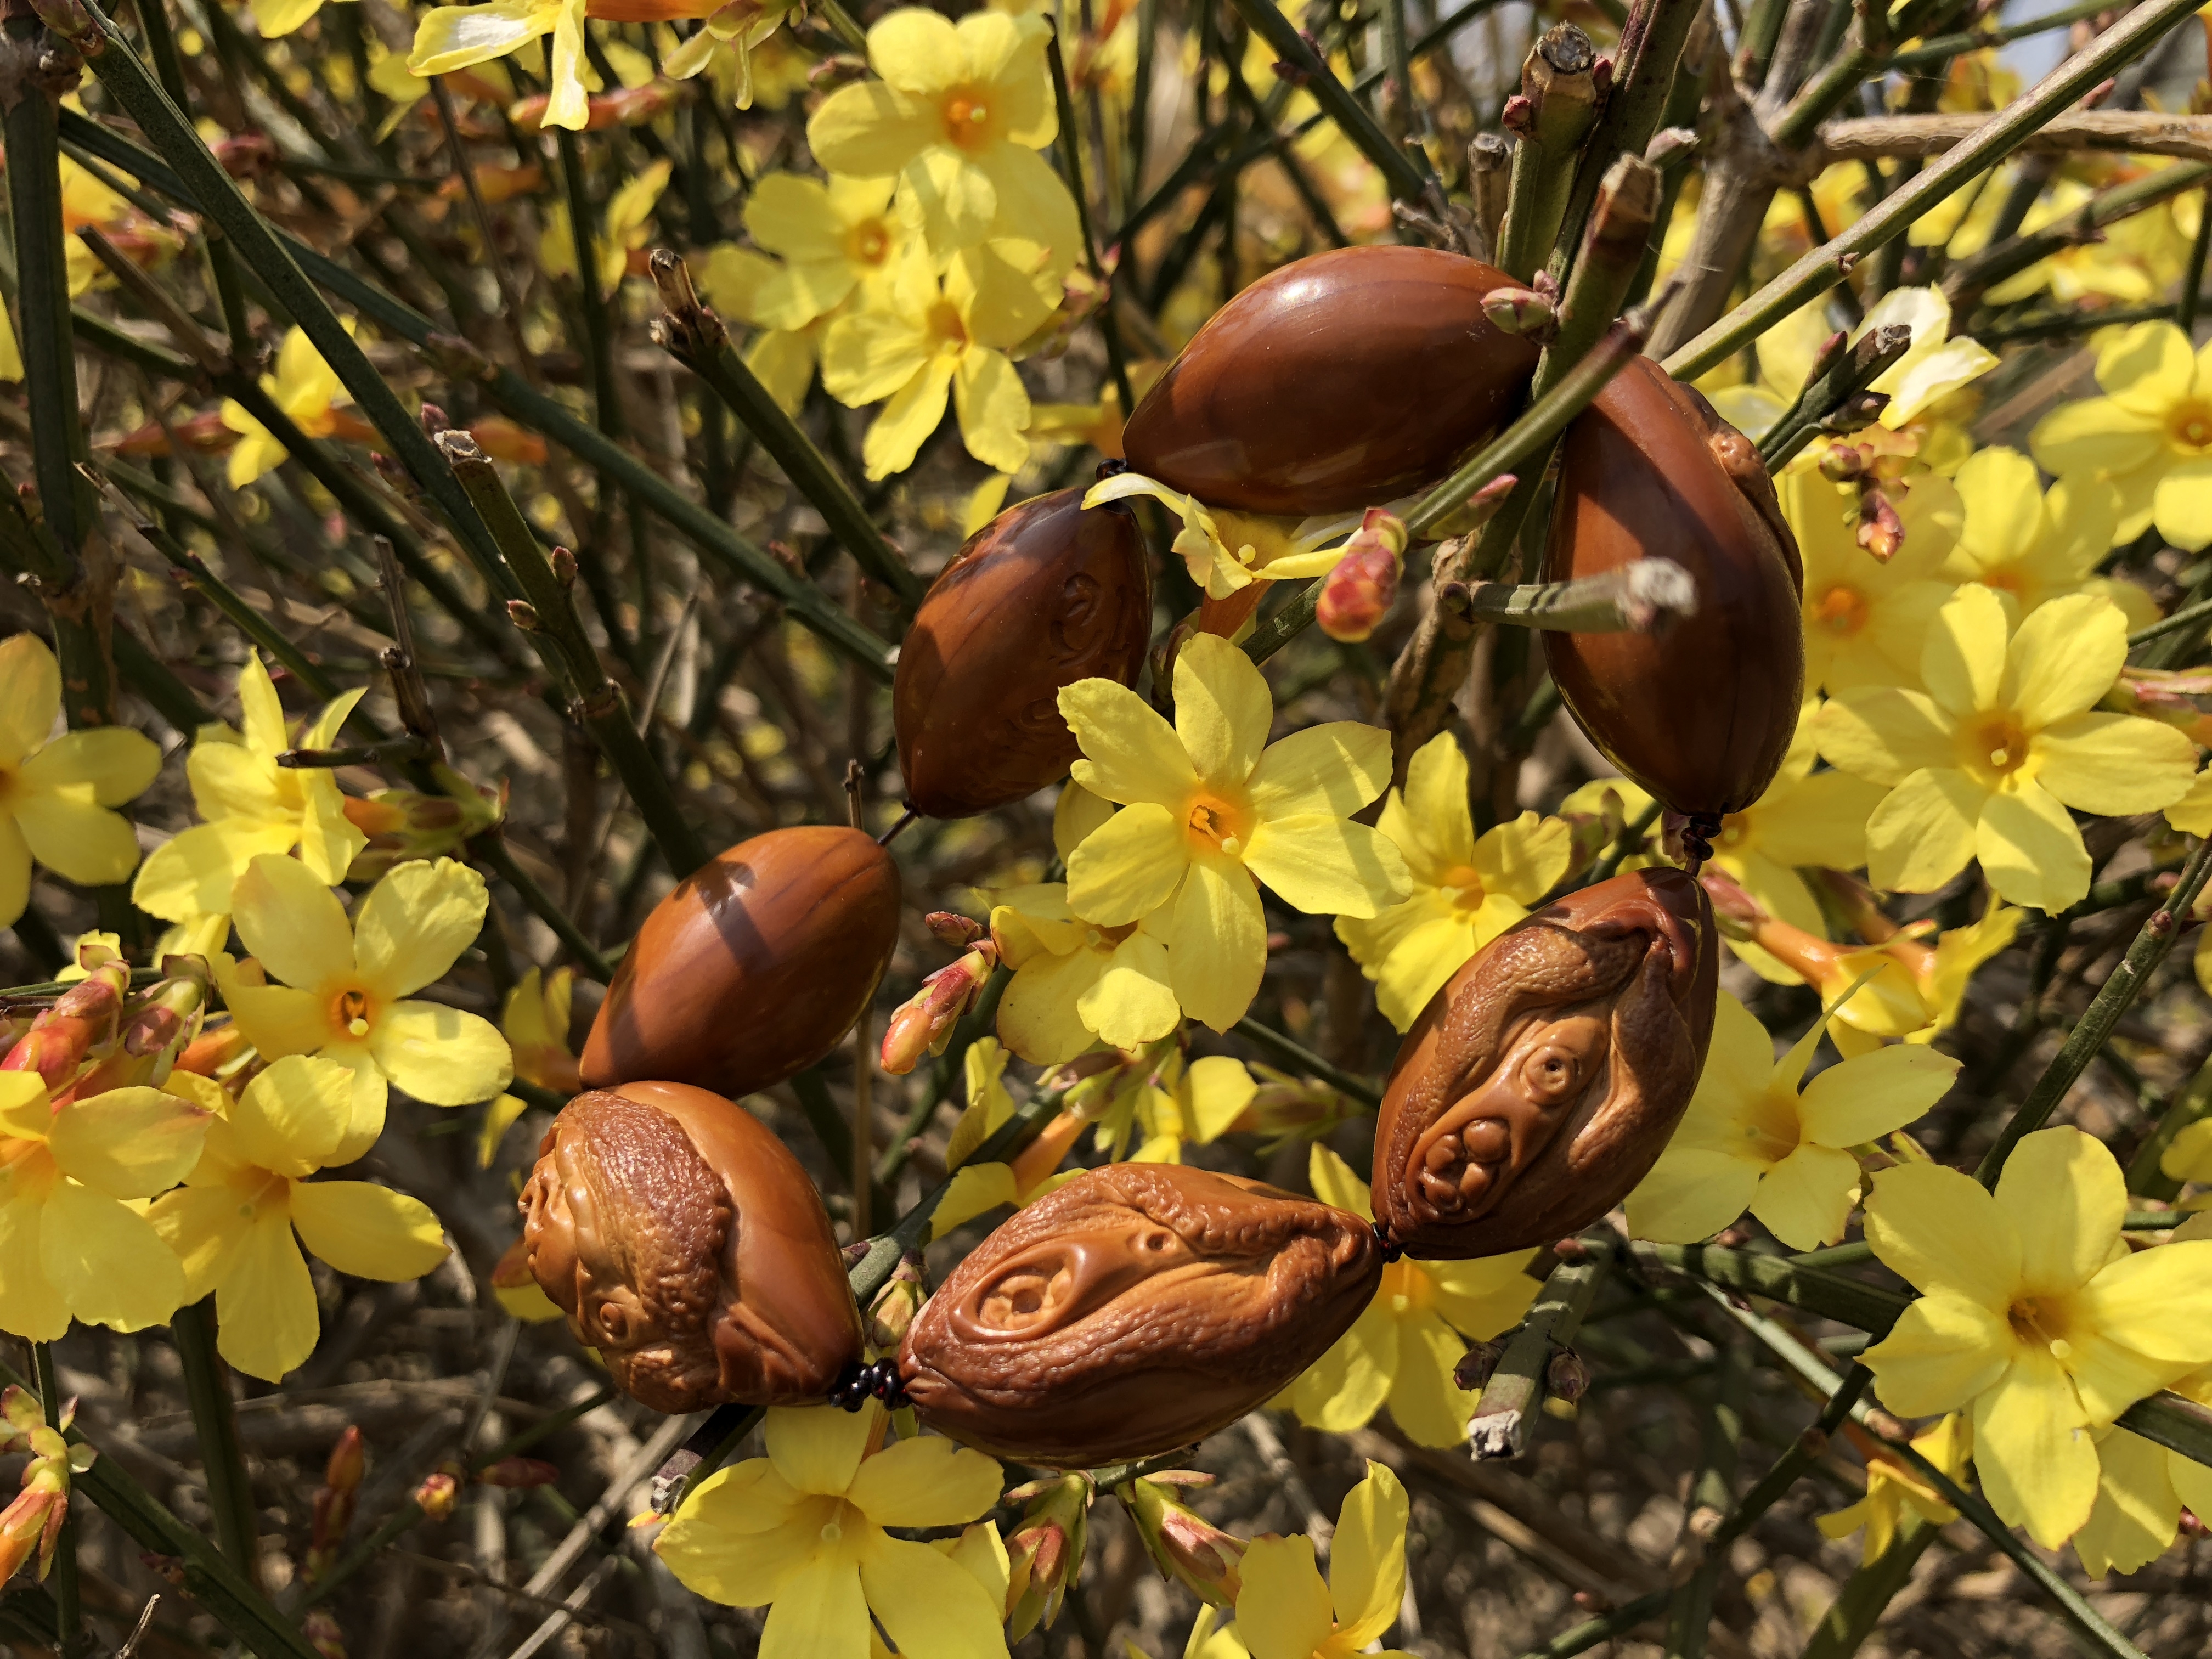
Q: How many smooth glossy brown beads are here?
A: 4